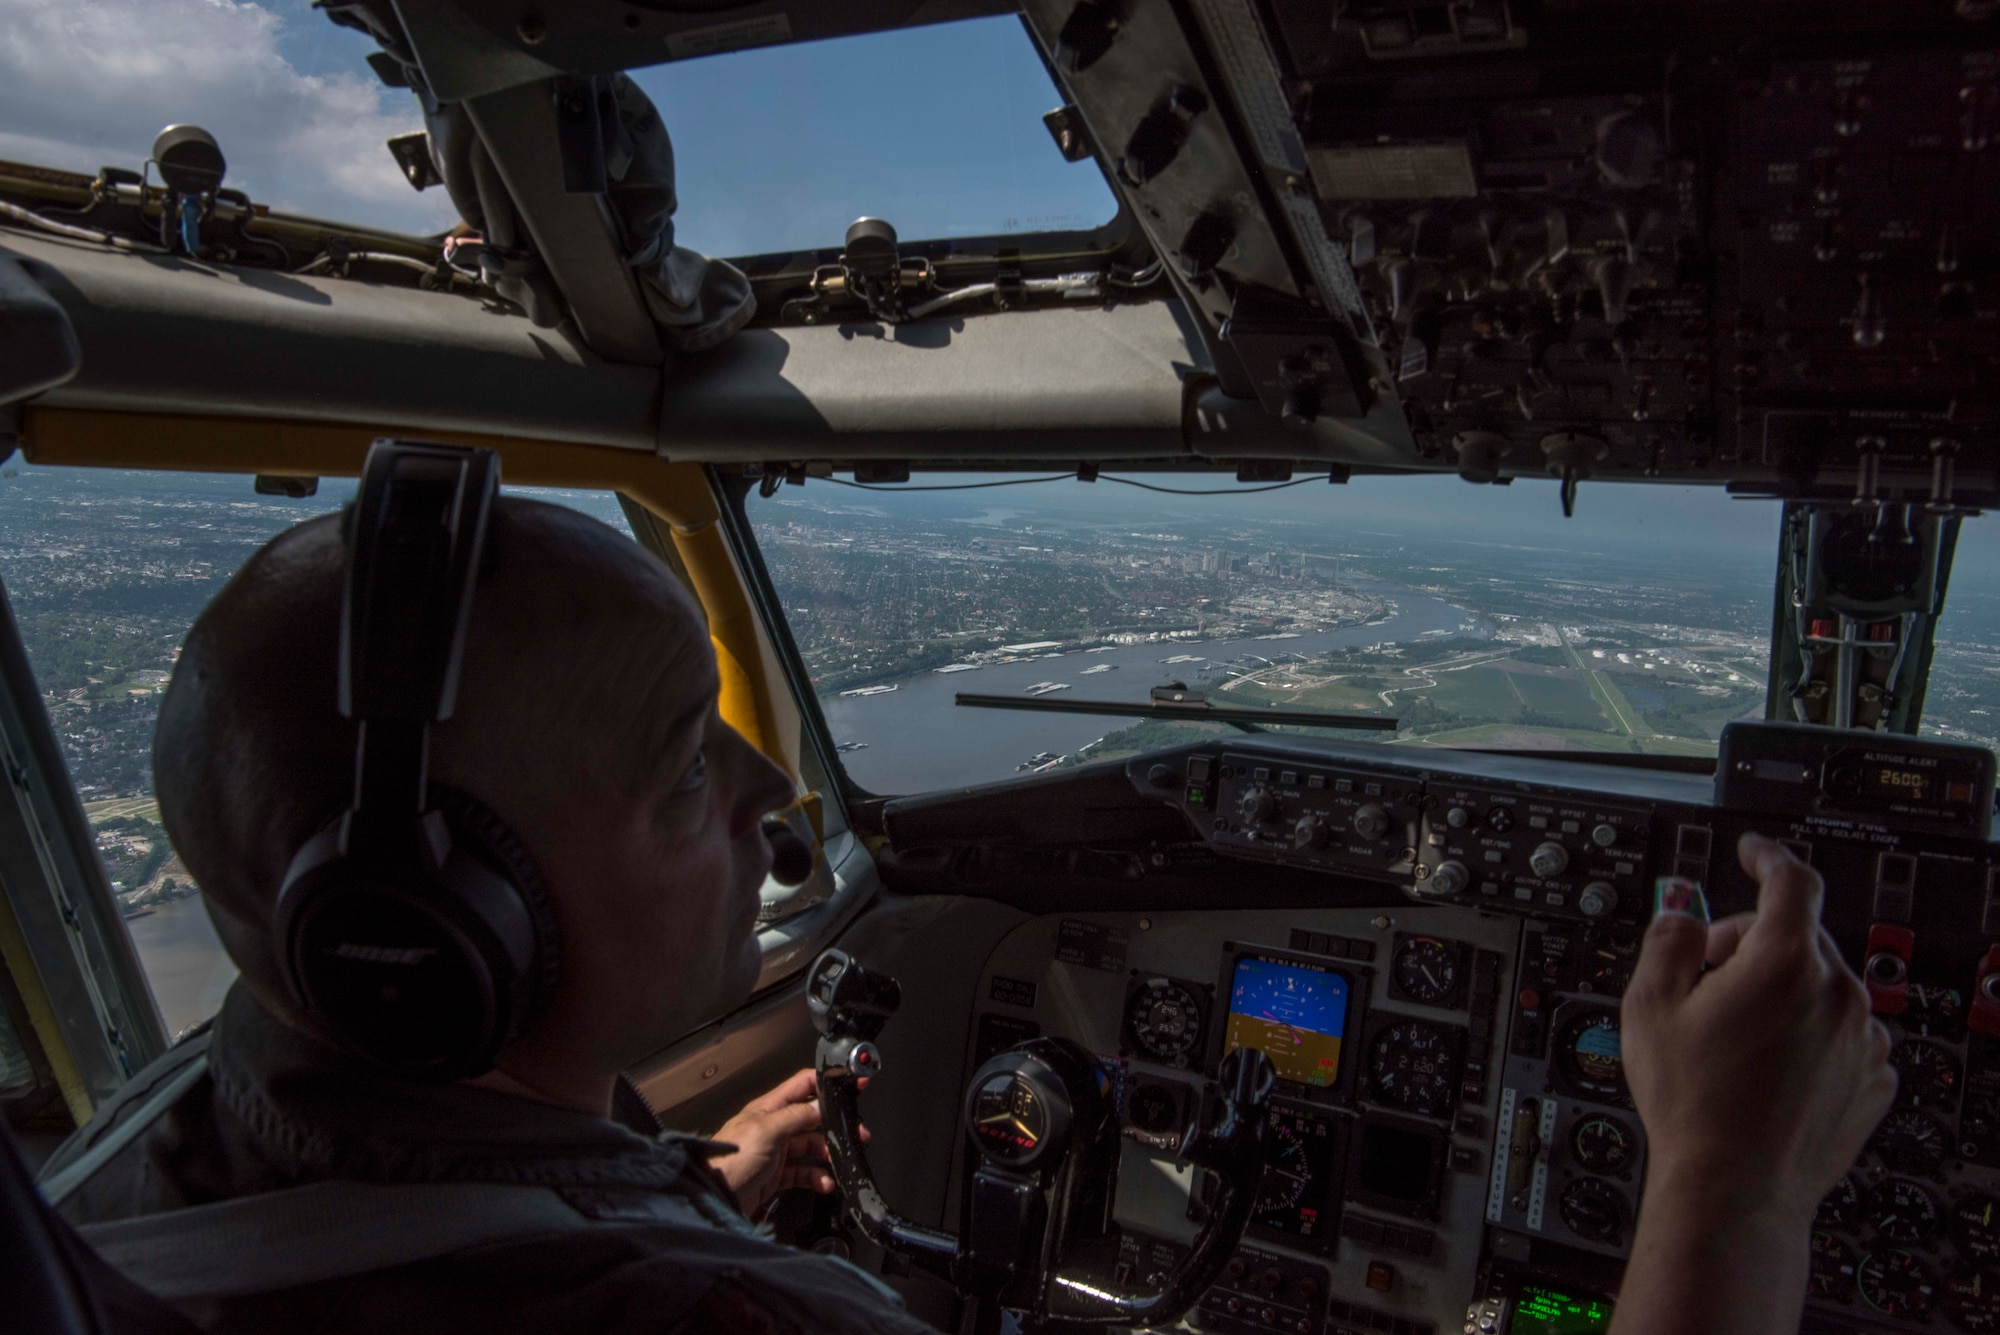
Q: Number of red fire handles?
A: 2